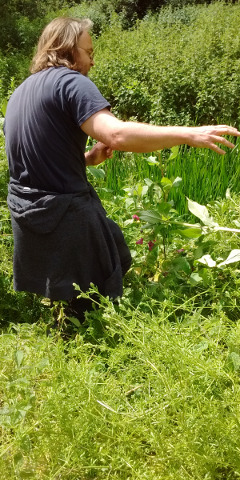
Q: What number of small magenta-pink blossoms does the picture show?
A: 4